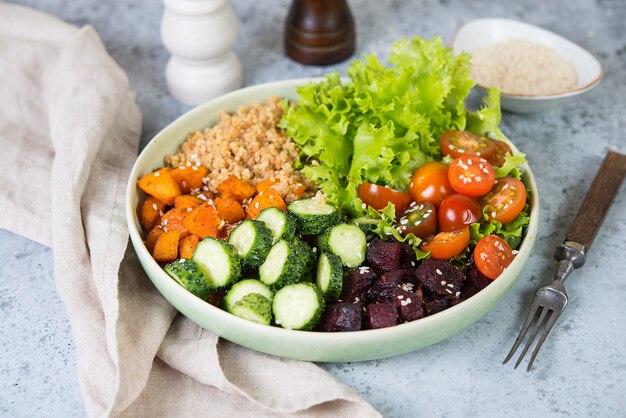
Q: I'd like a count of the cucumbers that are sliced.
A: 11